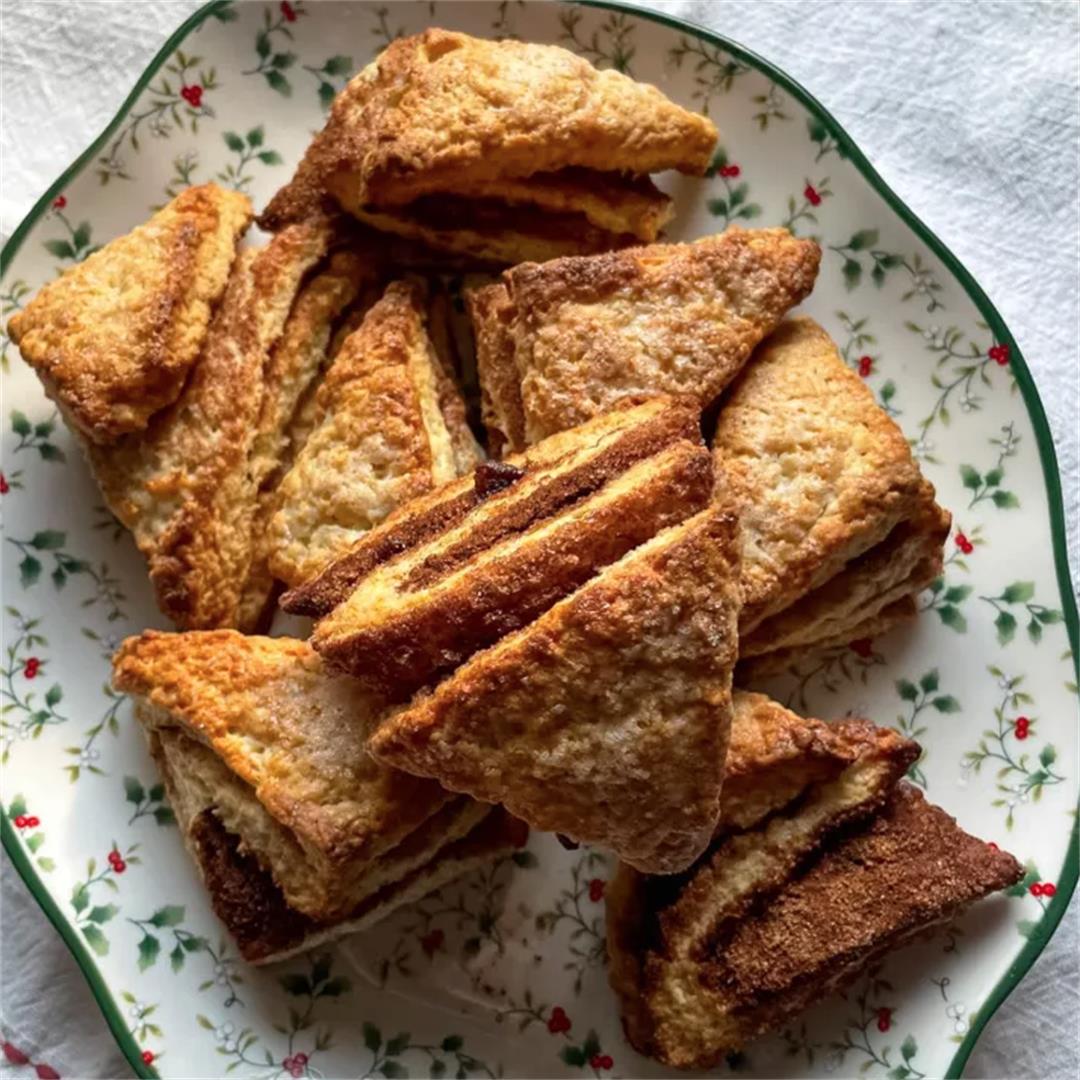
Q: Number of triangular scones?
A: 8